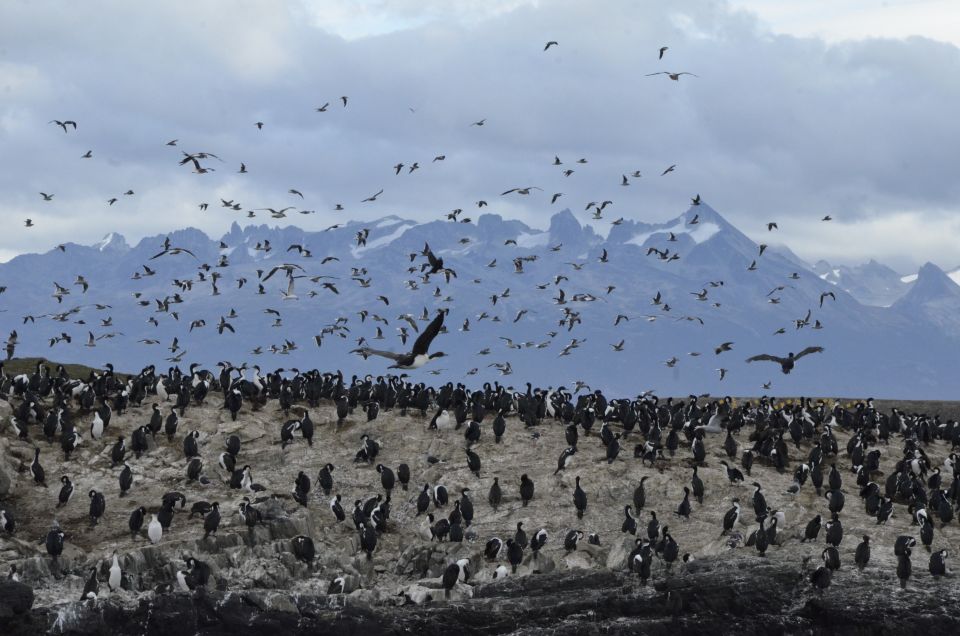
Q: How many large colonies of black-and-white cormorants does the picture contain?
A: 1